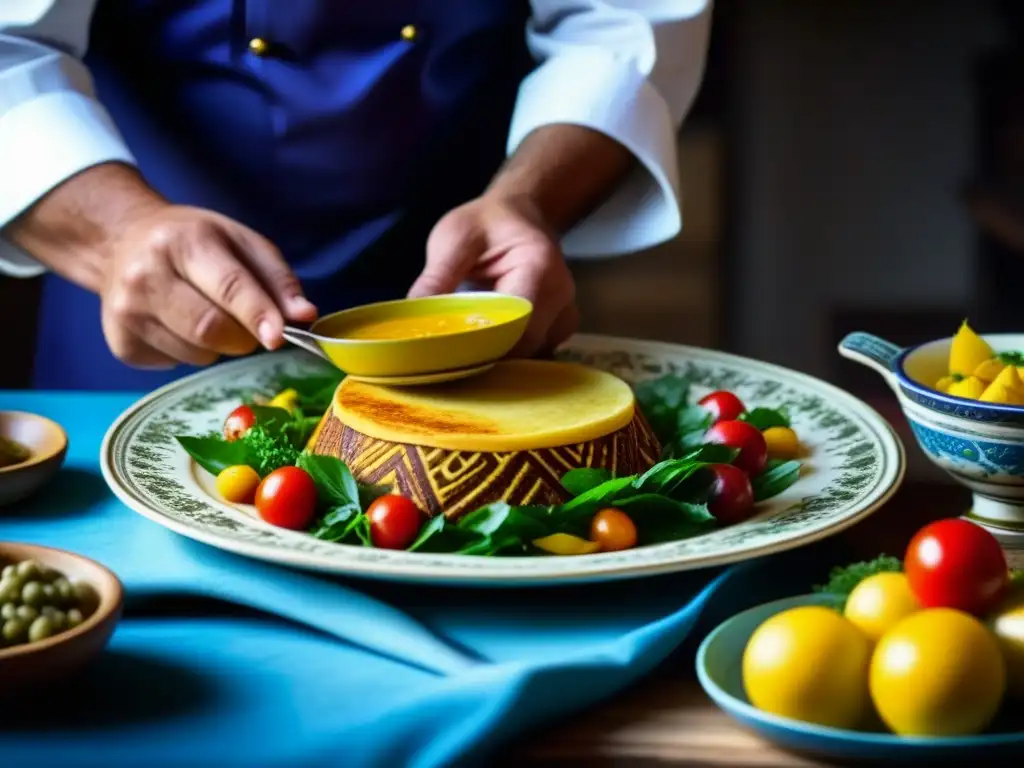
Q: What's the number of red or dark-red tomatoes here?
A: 7